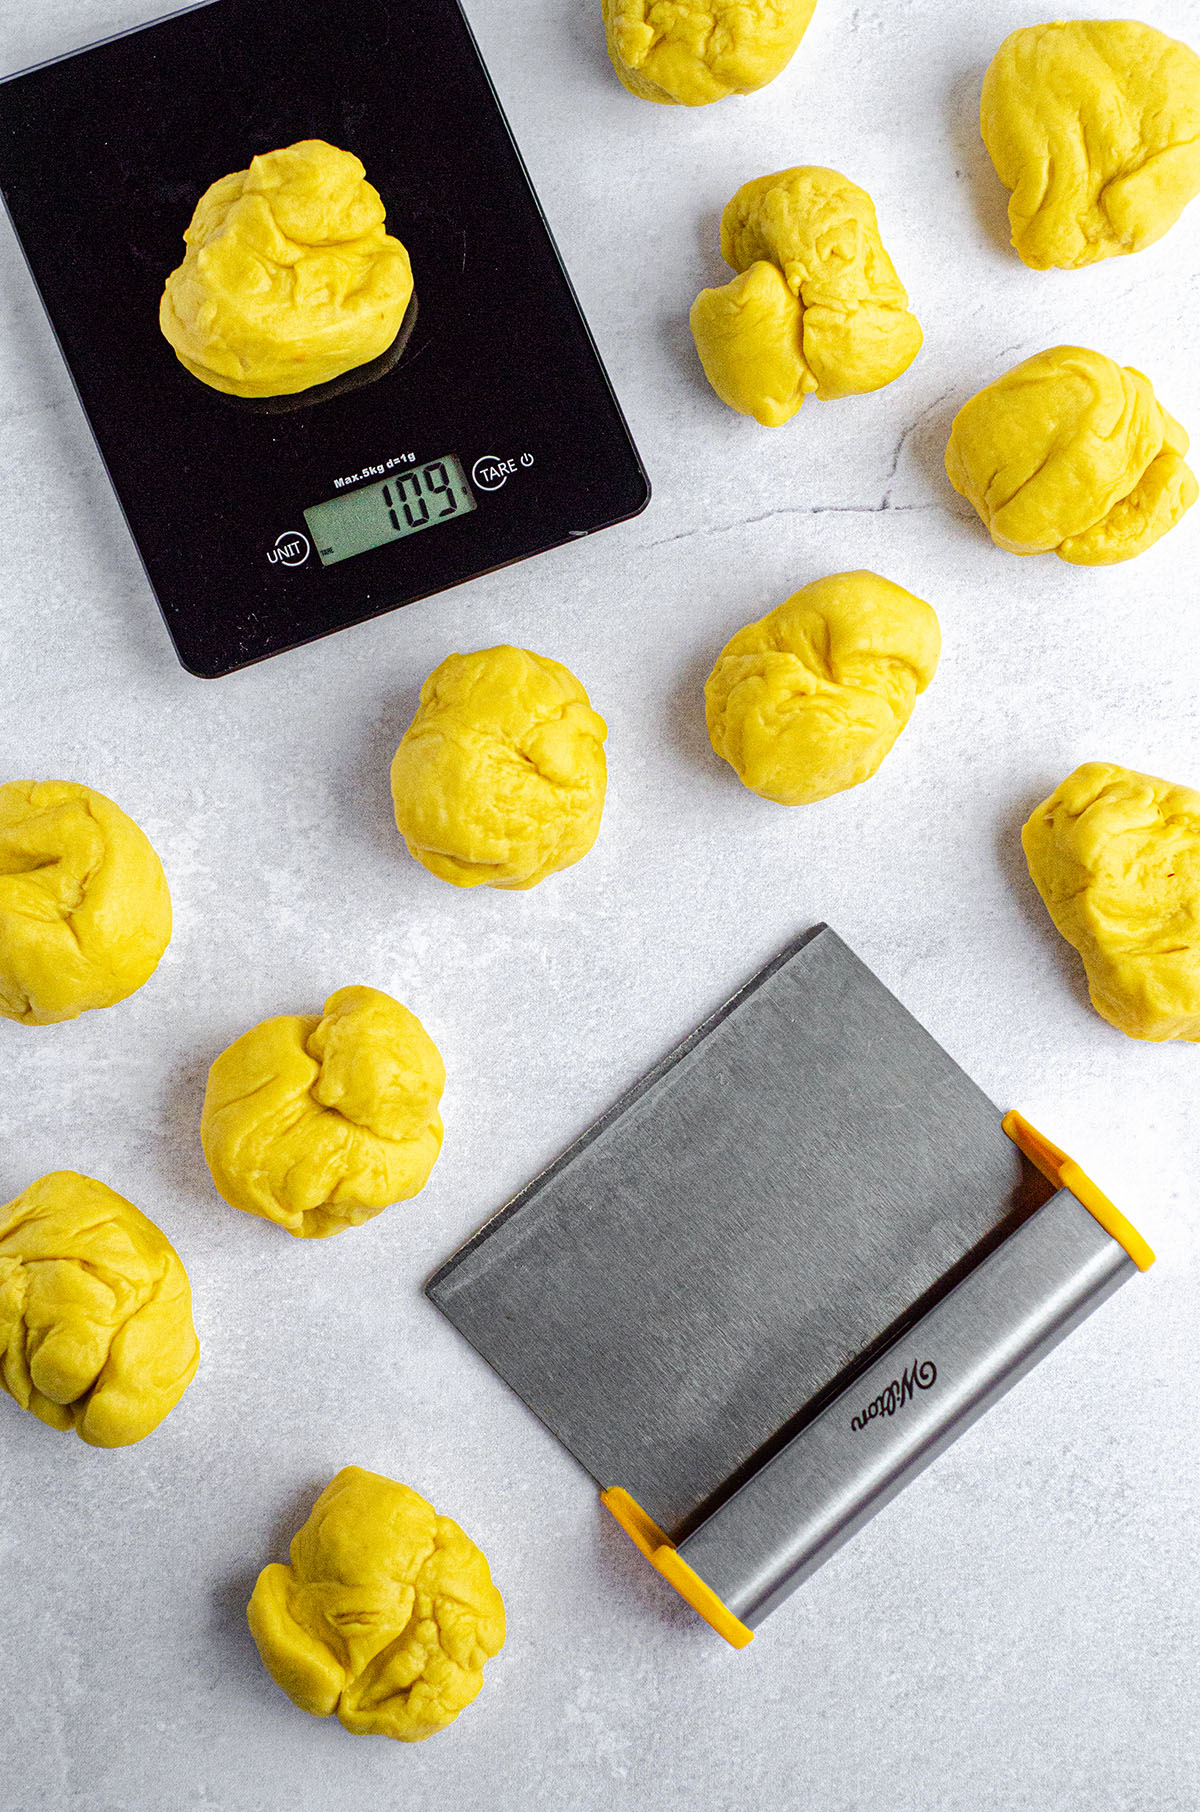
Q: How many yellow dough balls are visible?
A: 12